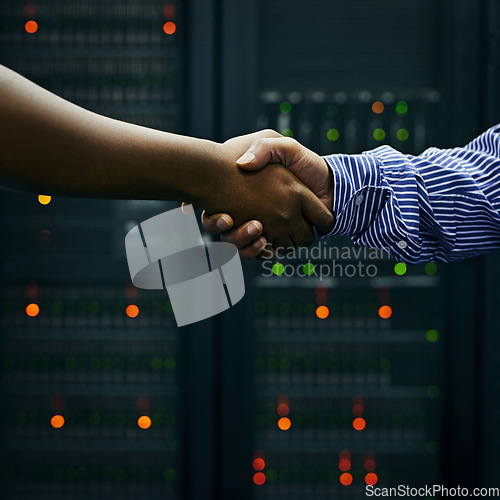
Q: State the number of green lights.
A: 11